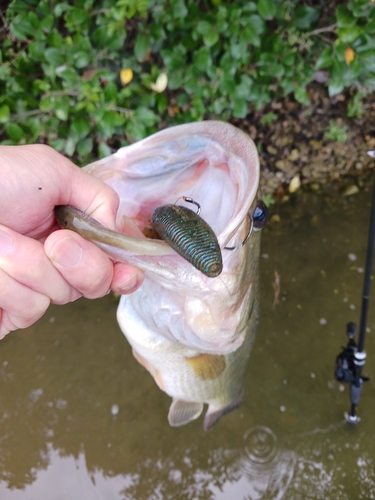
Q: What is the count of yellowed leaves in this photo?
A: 3